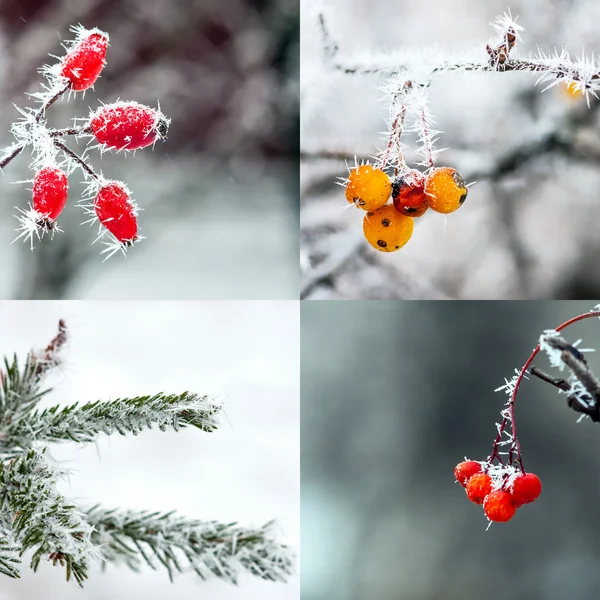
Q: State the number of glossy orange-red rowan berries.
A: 4